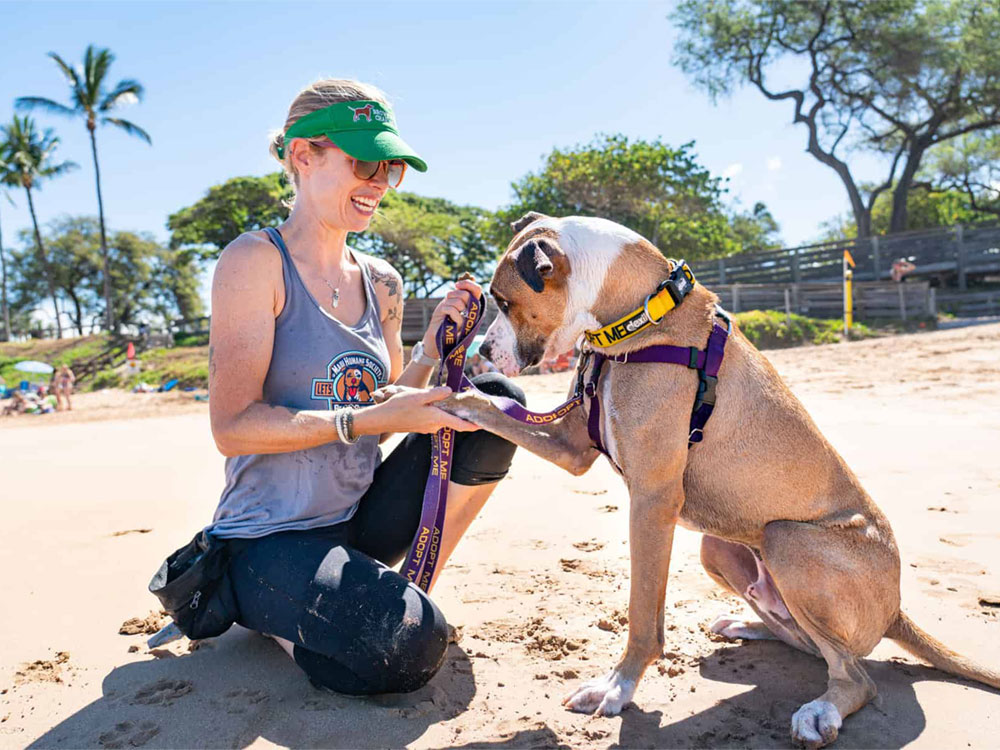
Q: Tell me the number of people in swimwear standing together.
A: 2